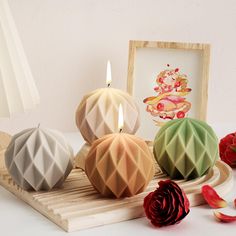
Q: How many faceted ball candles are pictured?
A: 4